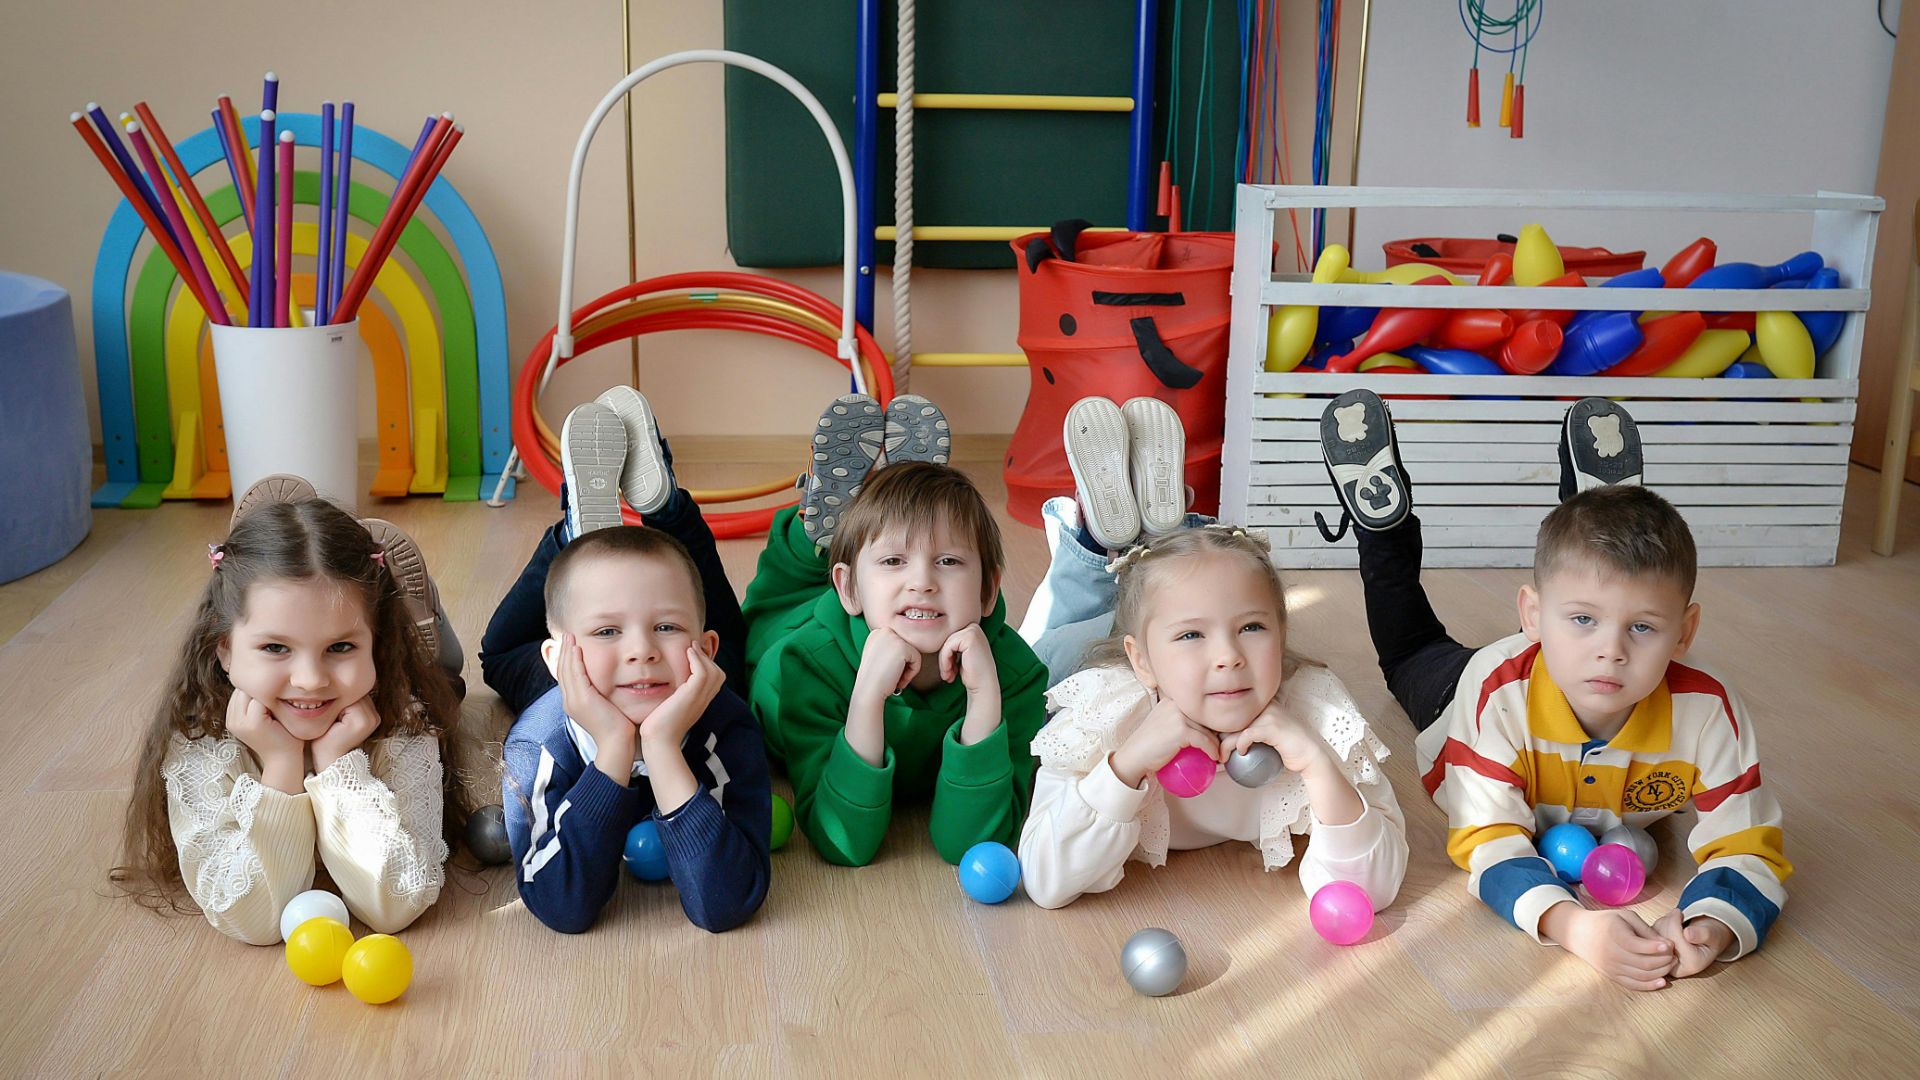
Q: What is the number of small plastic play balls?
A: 14